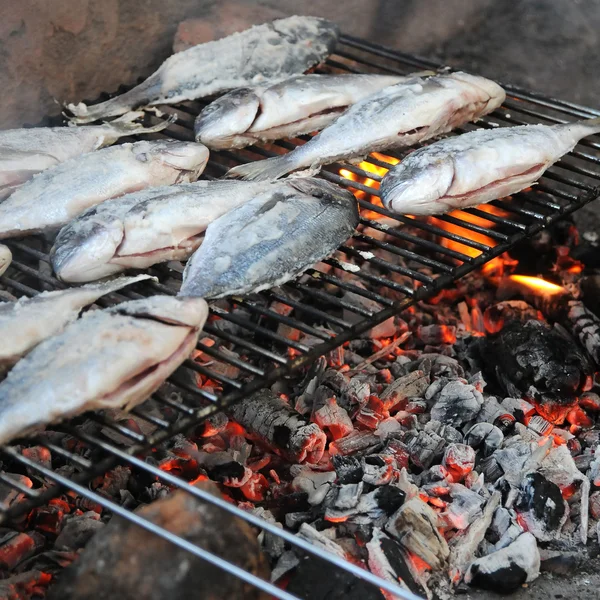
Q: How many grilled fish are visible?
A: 11